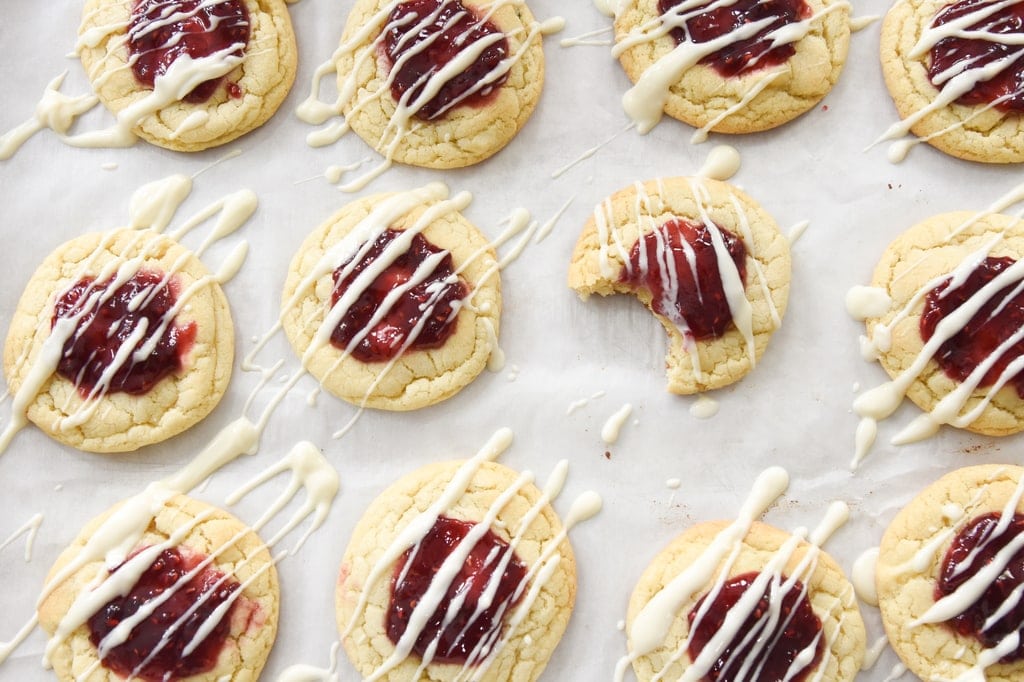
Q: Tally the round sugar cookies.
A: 12